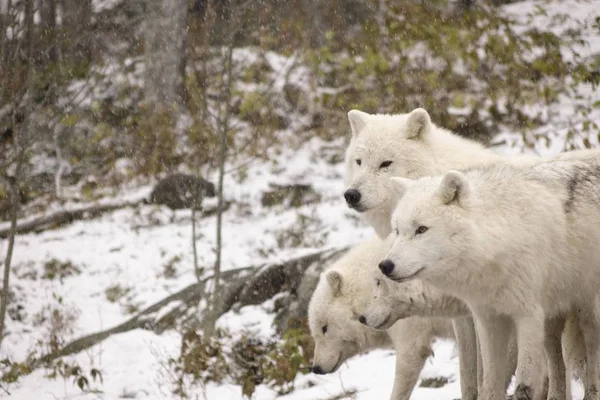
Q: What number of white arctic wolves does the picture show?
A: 4